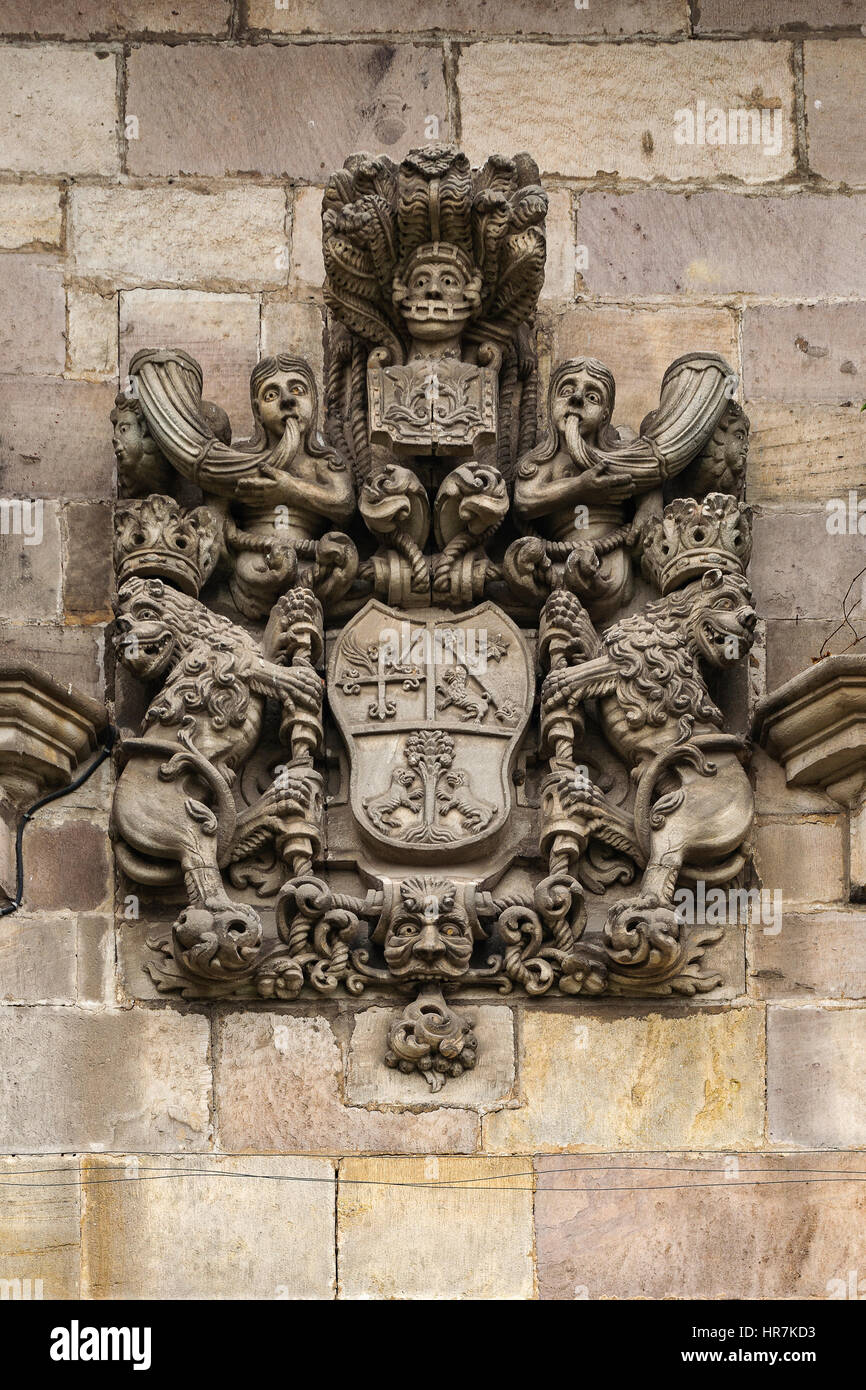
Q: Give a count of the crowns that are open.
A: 2